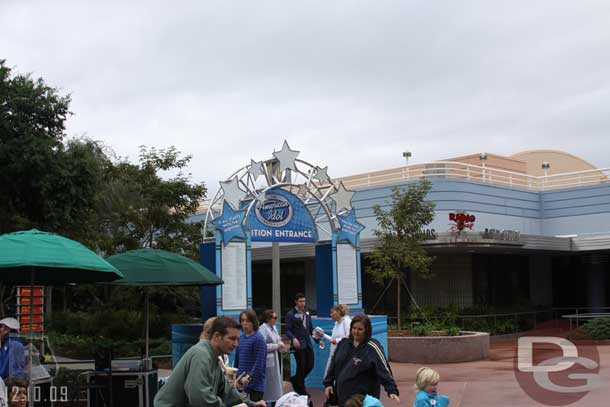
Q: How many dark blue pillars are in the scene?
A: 2